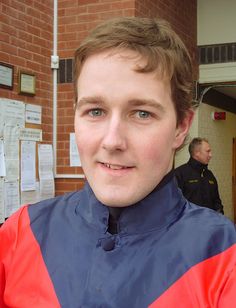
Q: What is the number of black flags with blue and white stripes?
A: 0